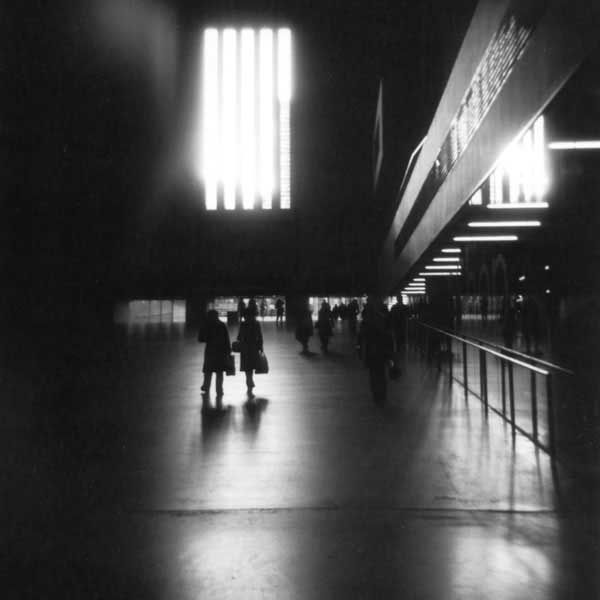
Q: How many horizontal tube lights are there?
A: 12